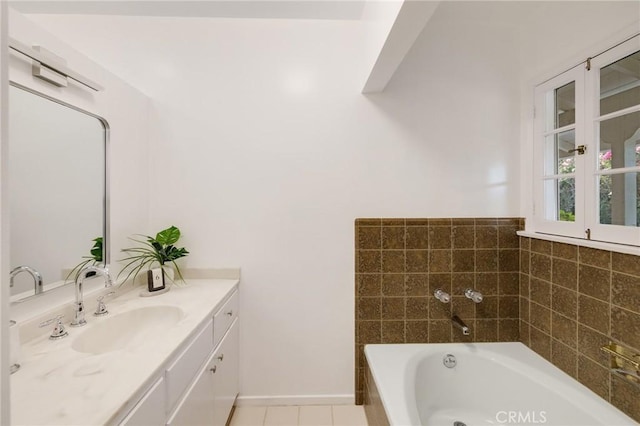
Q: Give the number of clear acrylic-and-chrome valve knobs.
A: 2